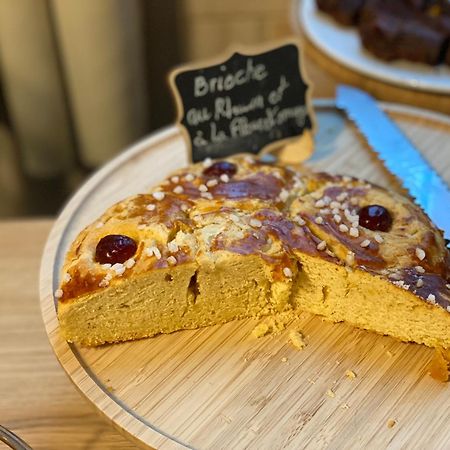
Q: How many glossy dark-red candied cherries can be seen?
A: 3